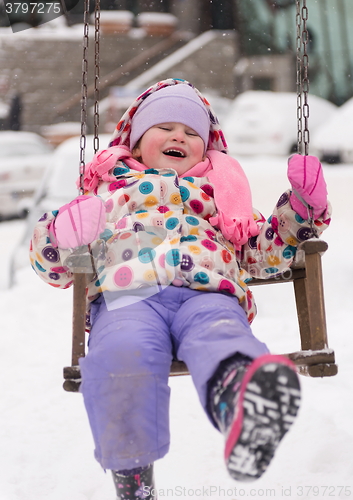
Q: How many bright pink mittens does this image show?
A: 2